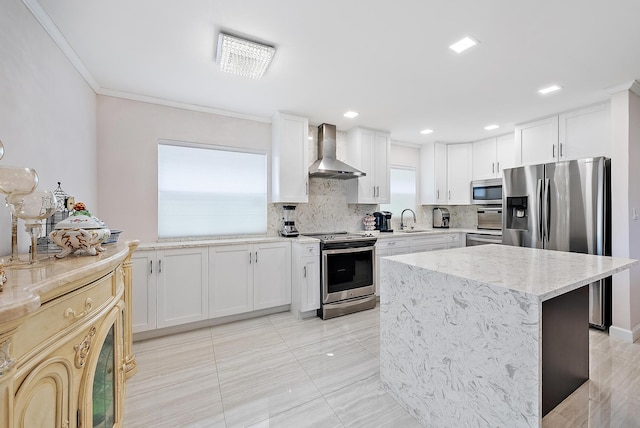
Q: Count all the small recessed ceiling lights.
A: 5